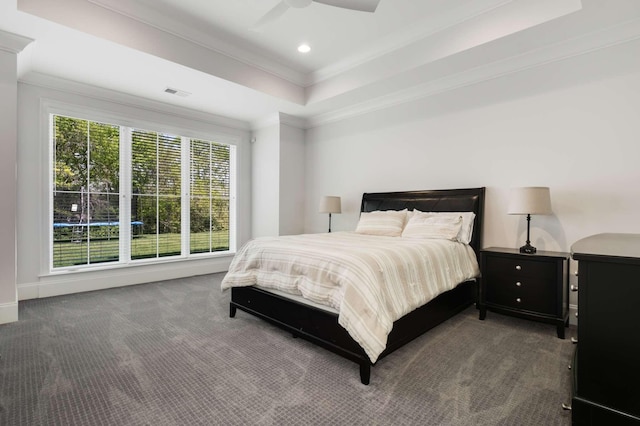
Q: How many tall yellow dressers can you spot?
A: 0